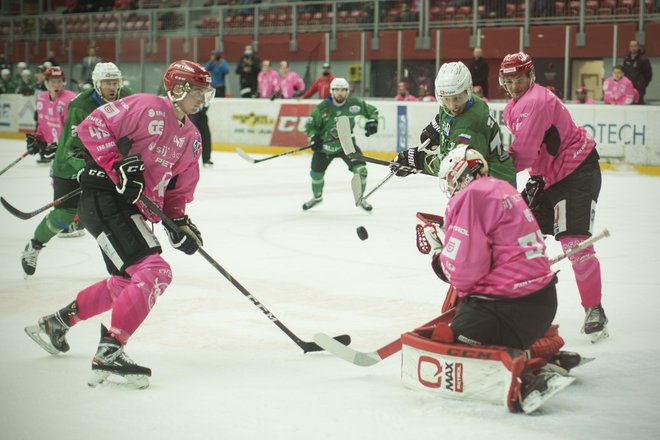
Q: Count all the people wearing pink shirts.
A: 11